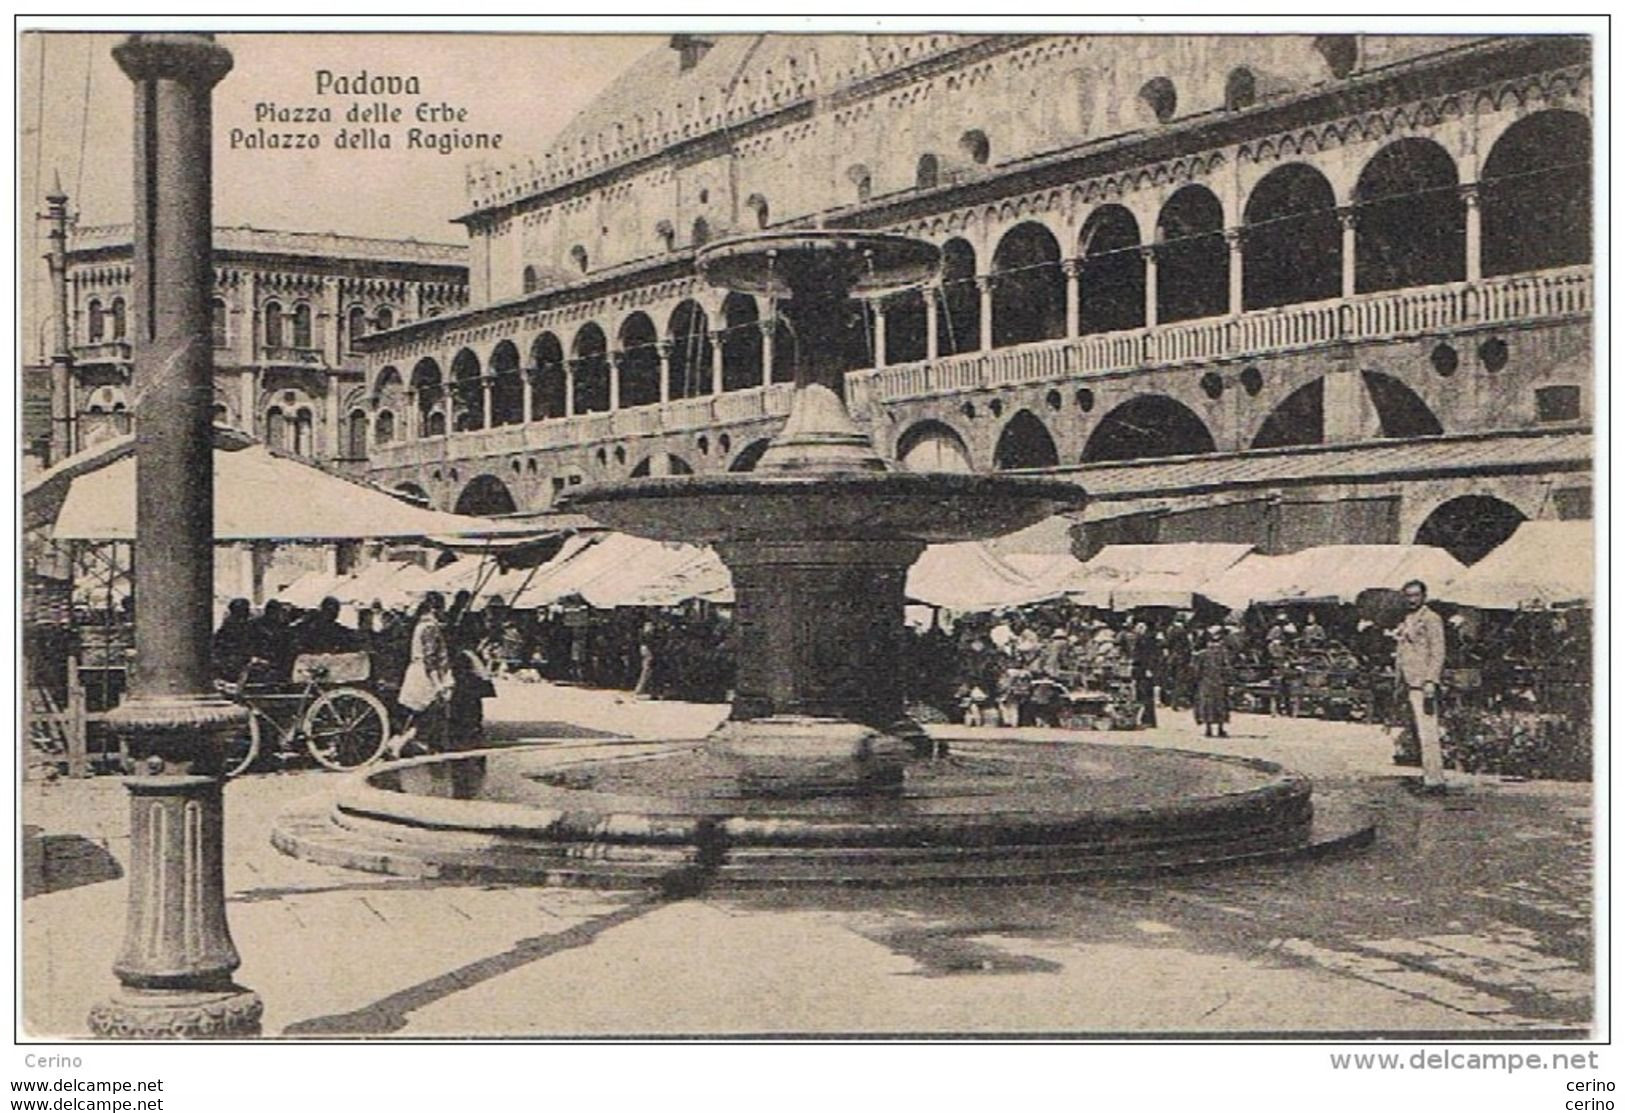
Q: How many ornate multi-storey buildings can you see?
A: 2